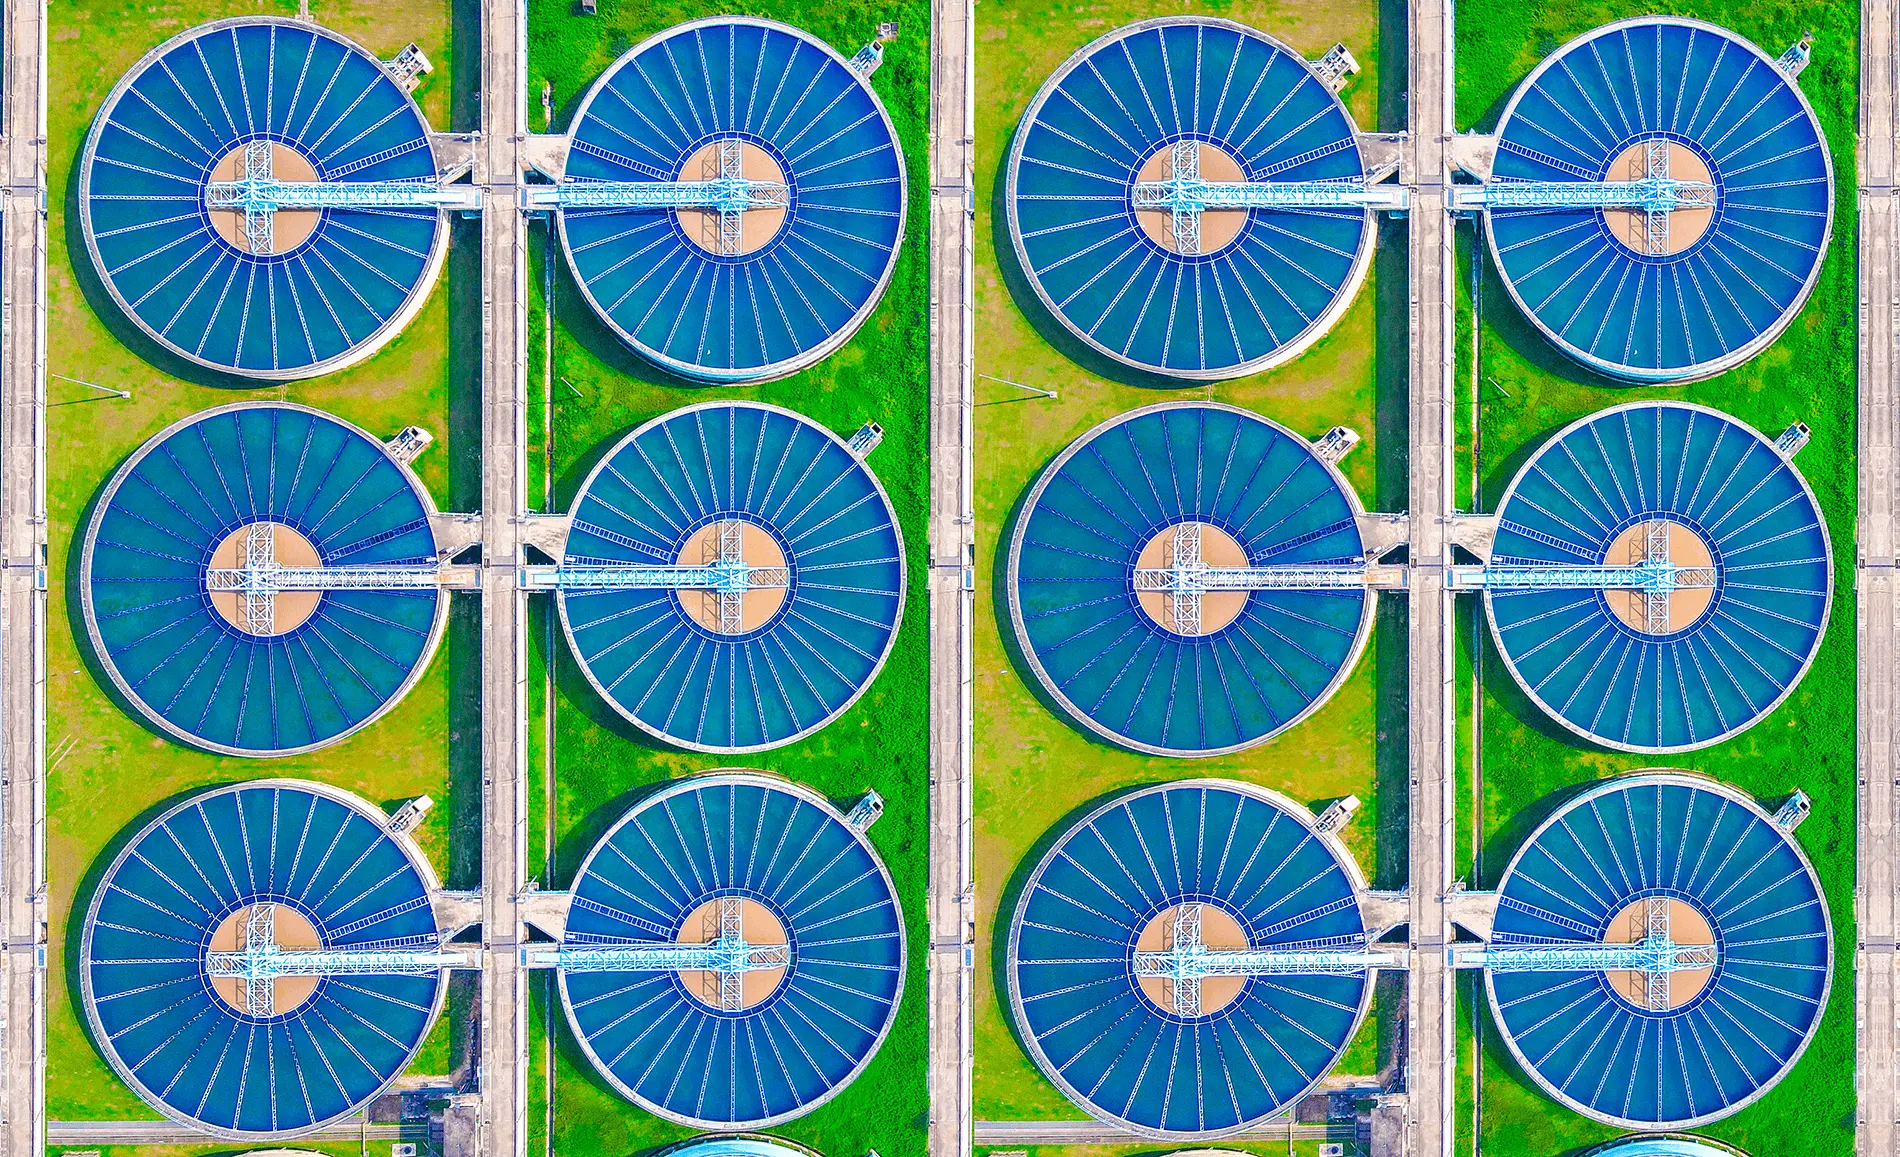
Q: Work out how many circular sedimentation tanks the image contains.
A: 12